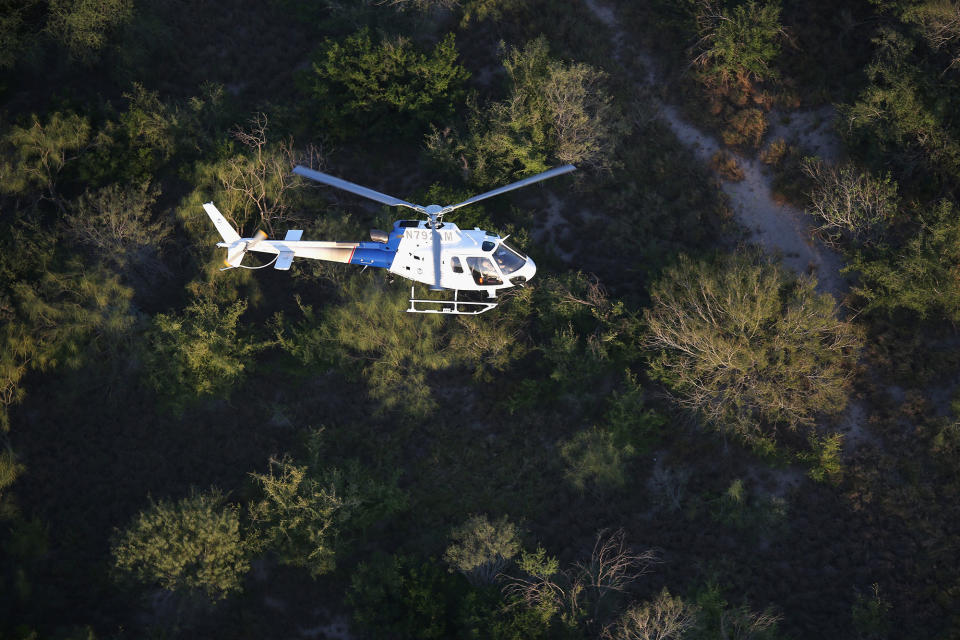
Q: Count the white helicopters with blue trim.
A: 1